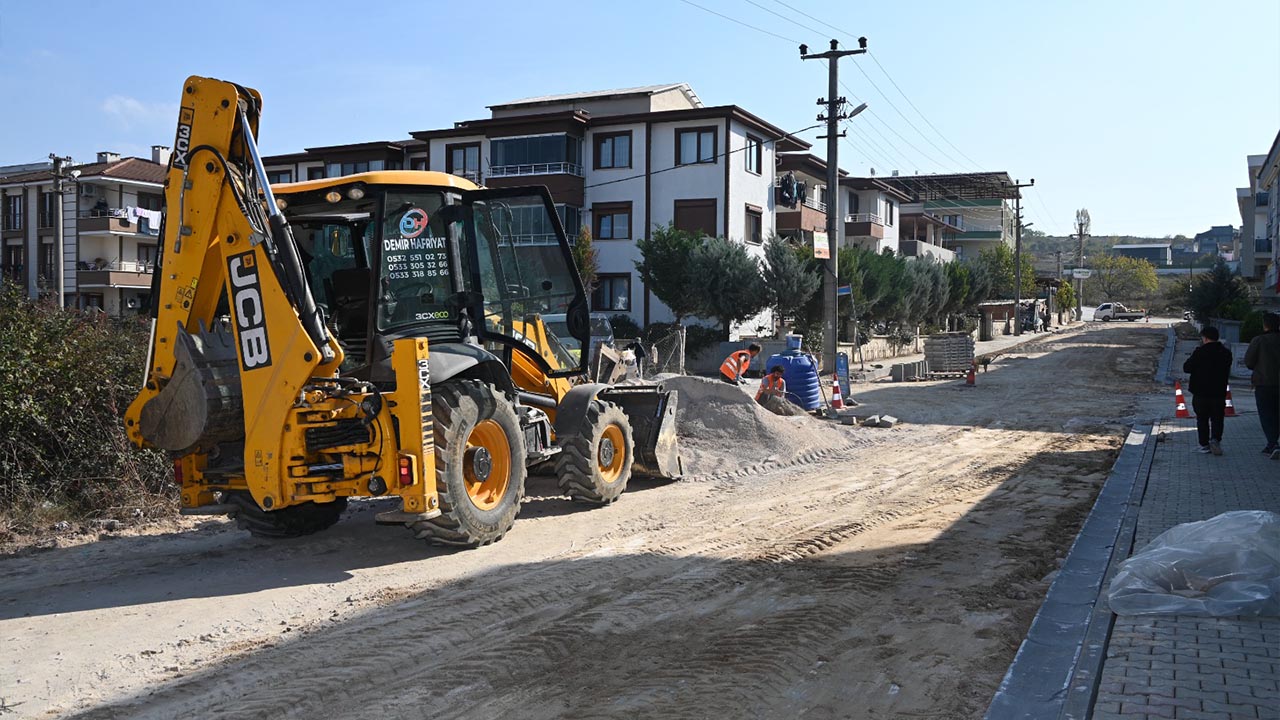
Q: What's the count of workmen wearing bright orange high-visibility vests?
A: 2